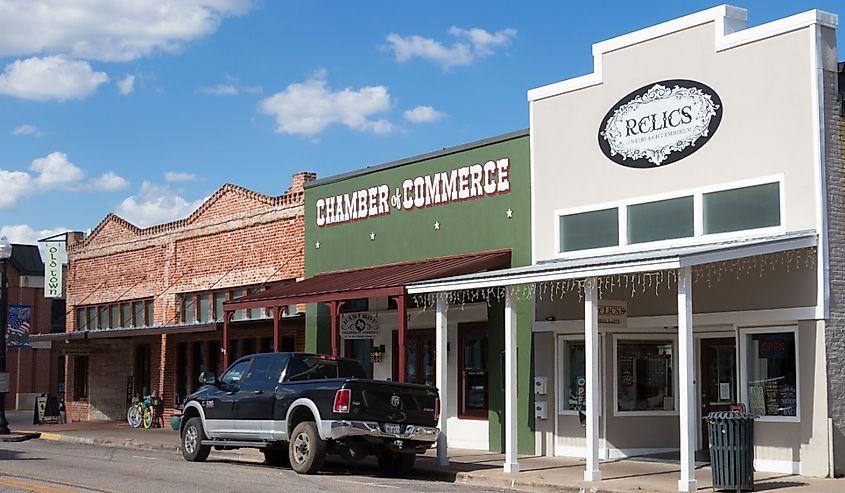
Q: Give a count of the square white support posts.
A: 4